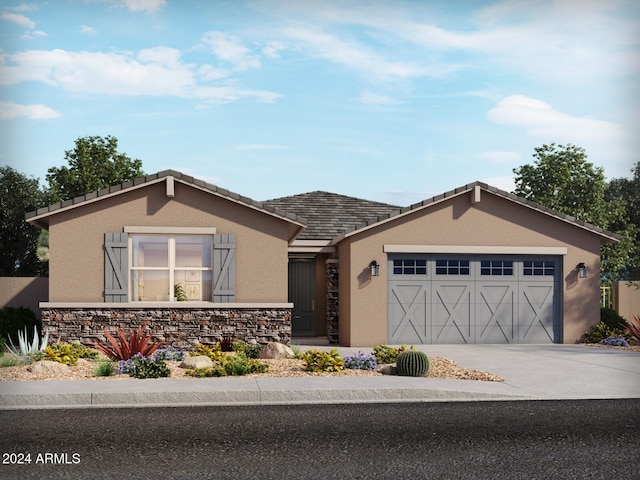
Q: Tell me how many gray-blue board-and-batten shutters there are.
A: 2